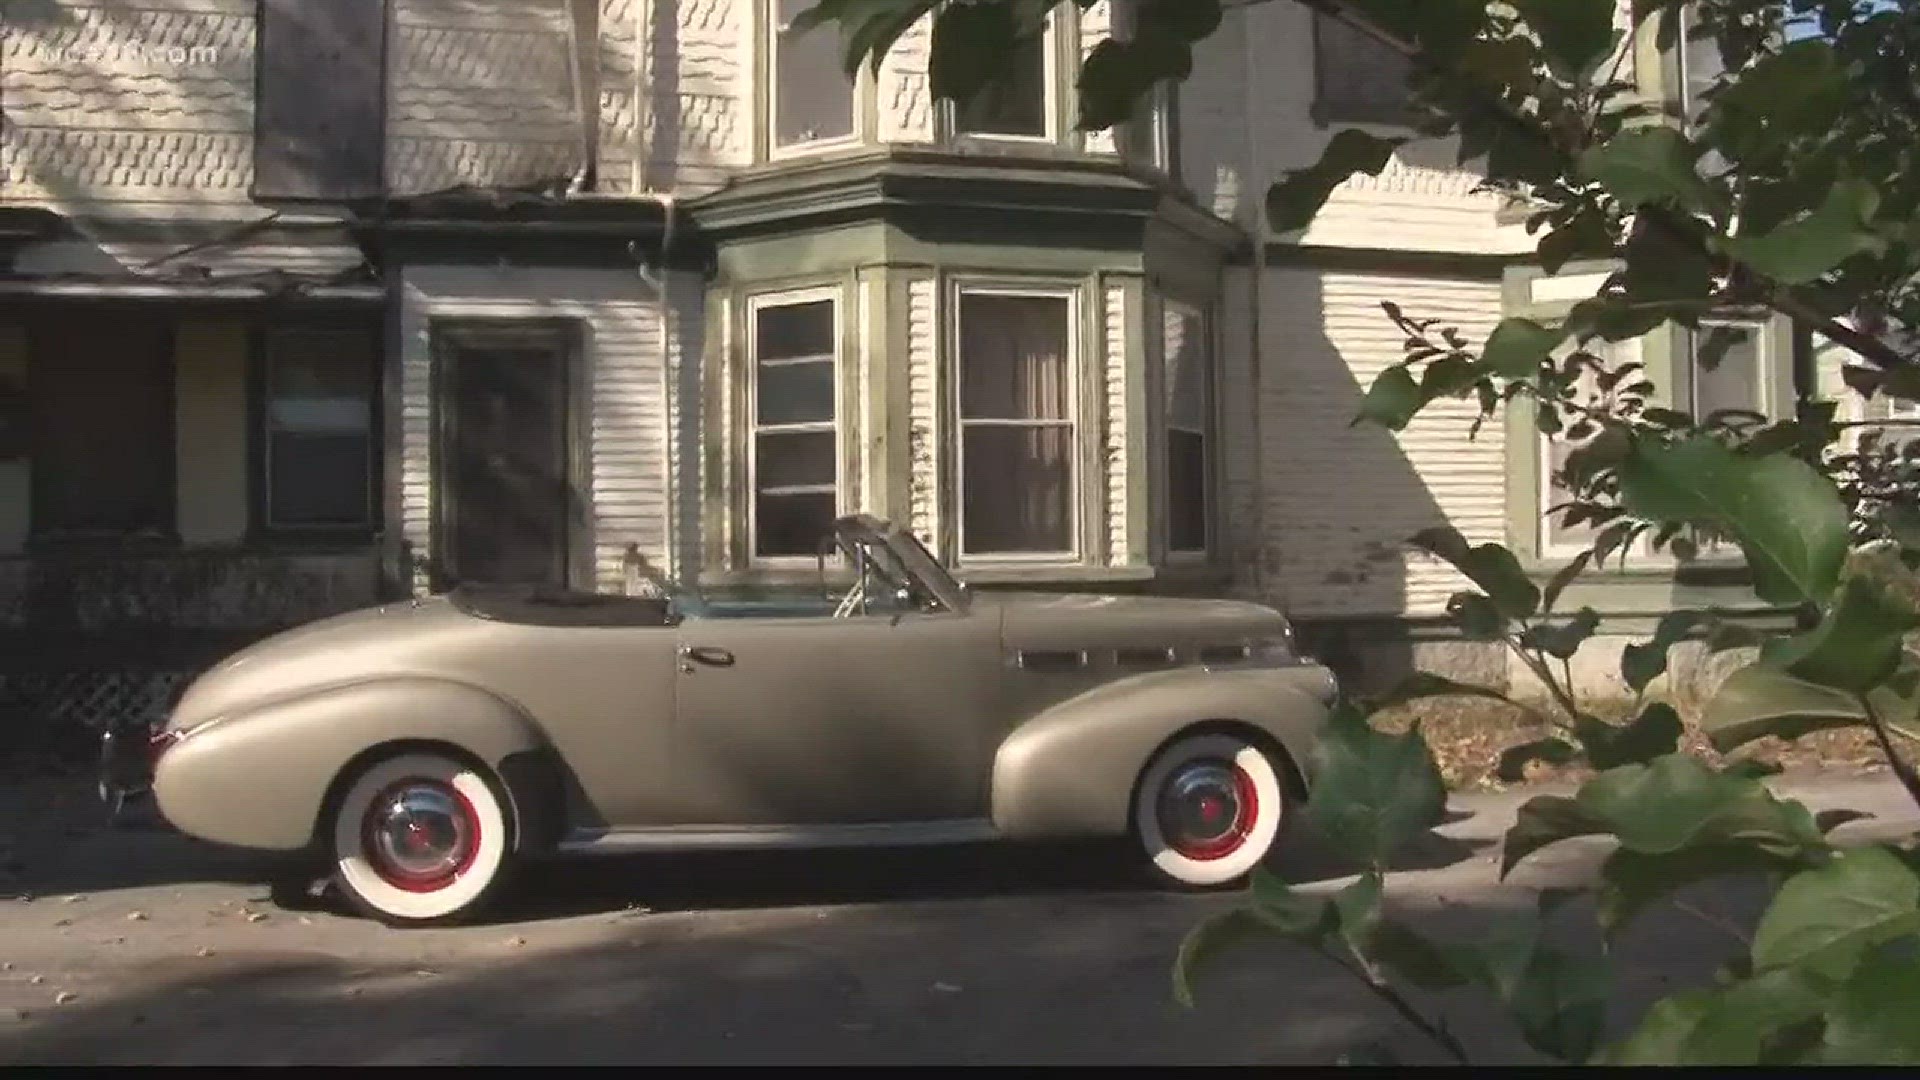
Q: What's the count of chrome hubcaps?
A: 2